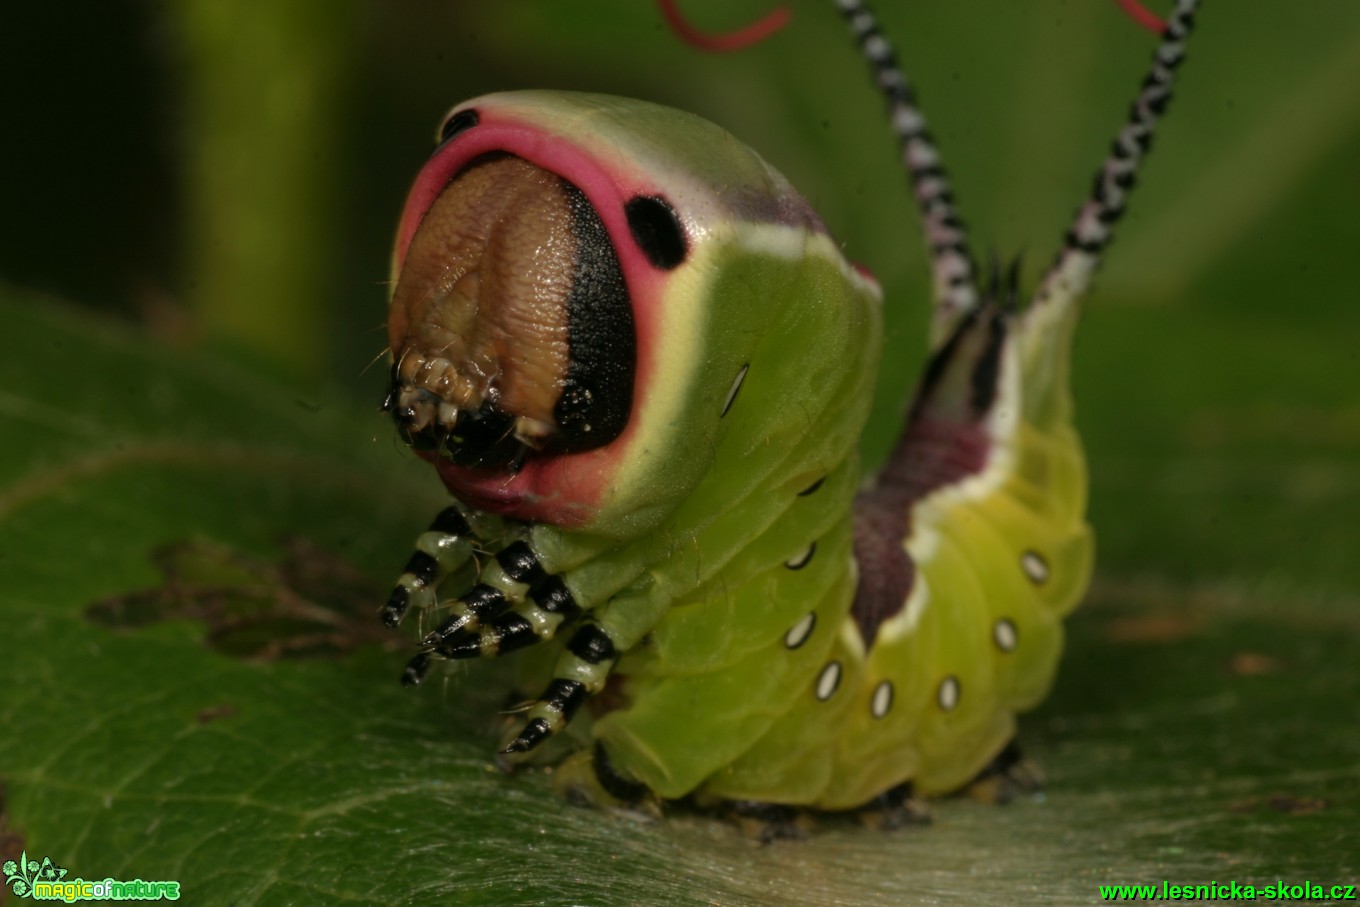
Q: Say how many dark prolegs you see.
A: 4